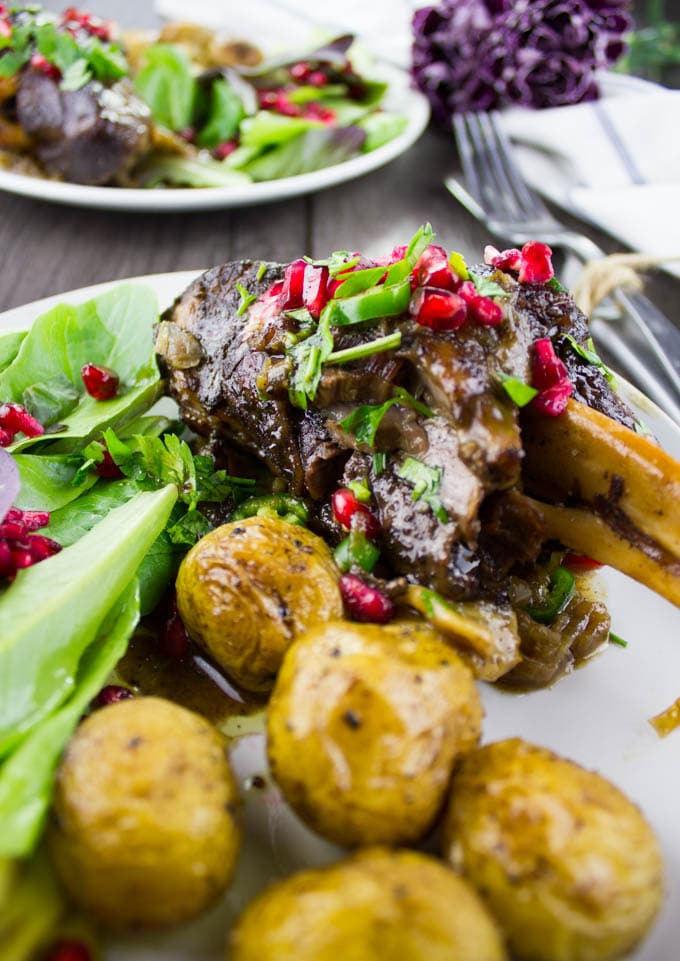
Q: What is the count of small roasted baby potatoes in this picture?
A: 5